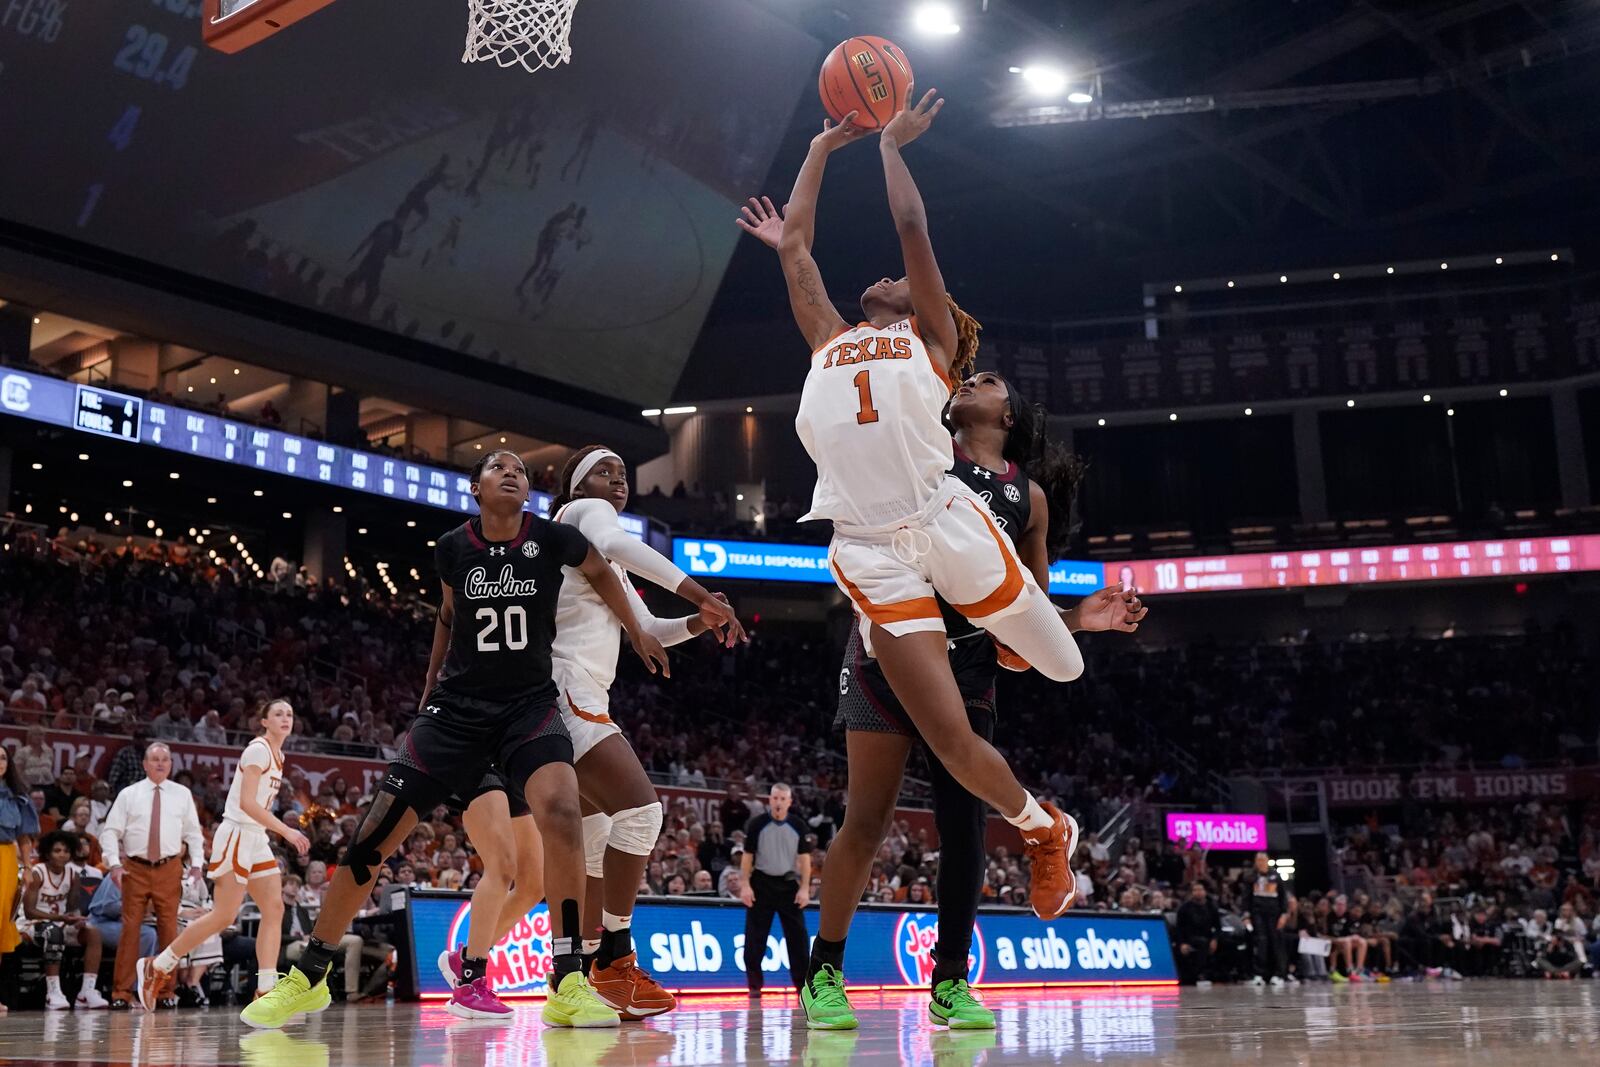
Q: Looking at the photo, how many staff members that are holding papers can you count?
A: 1